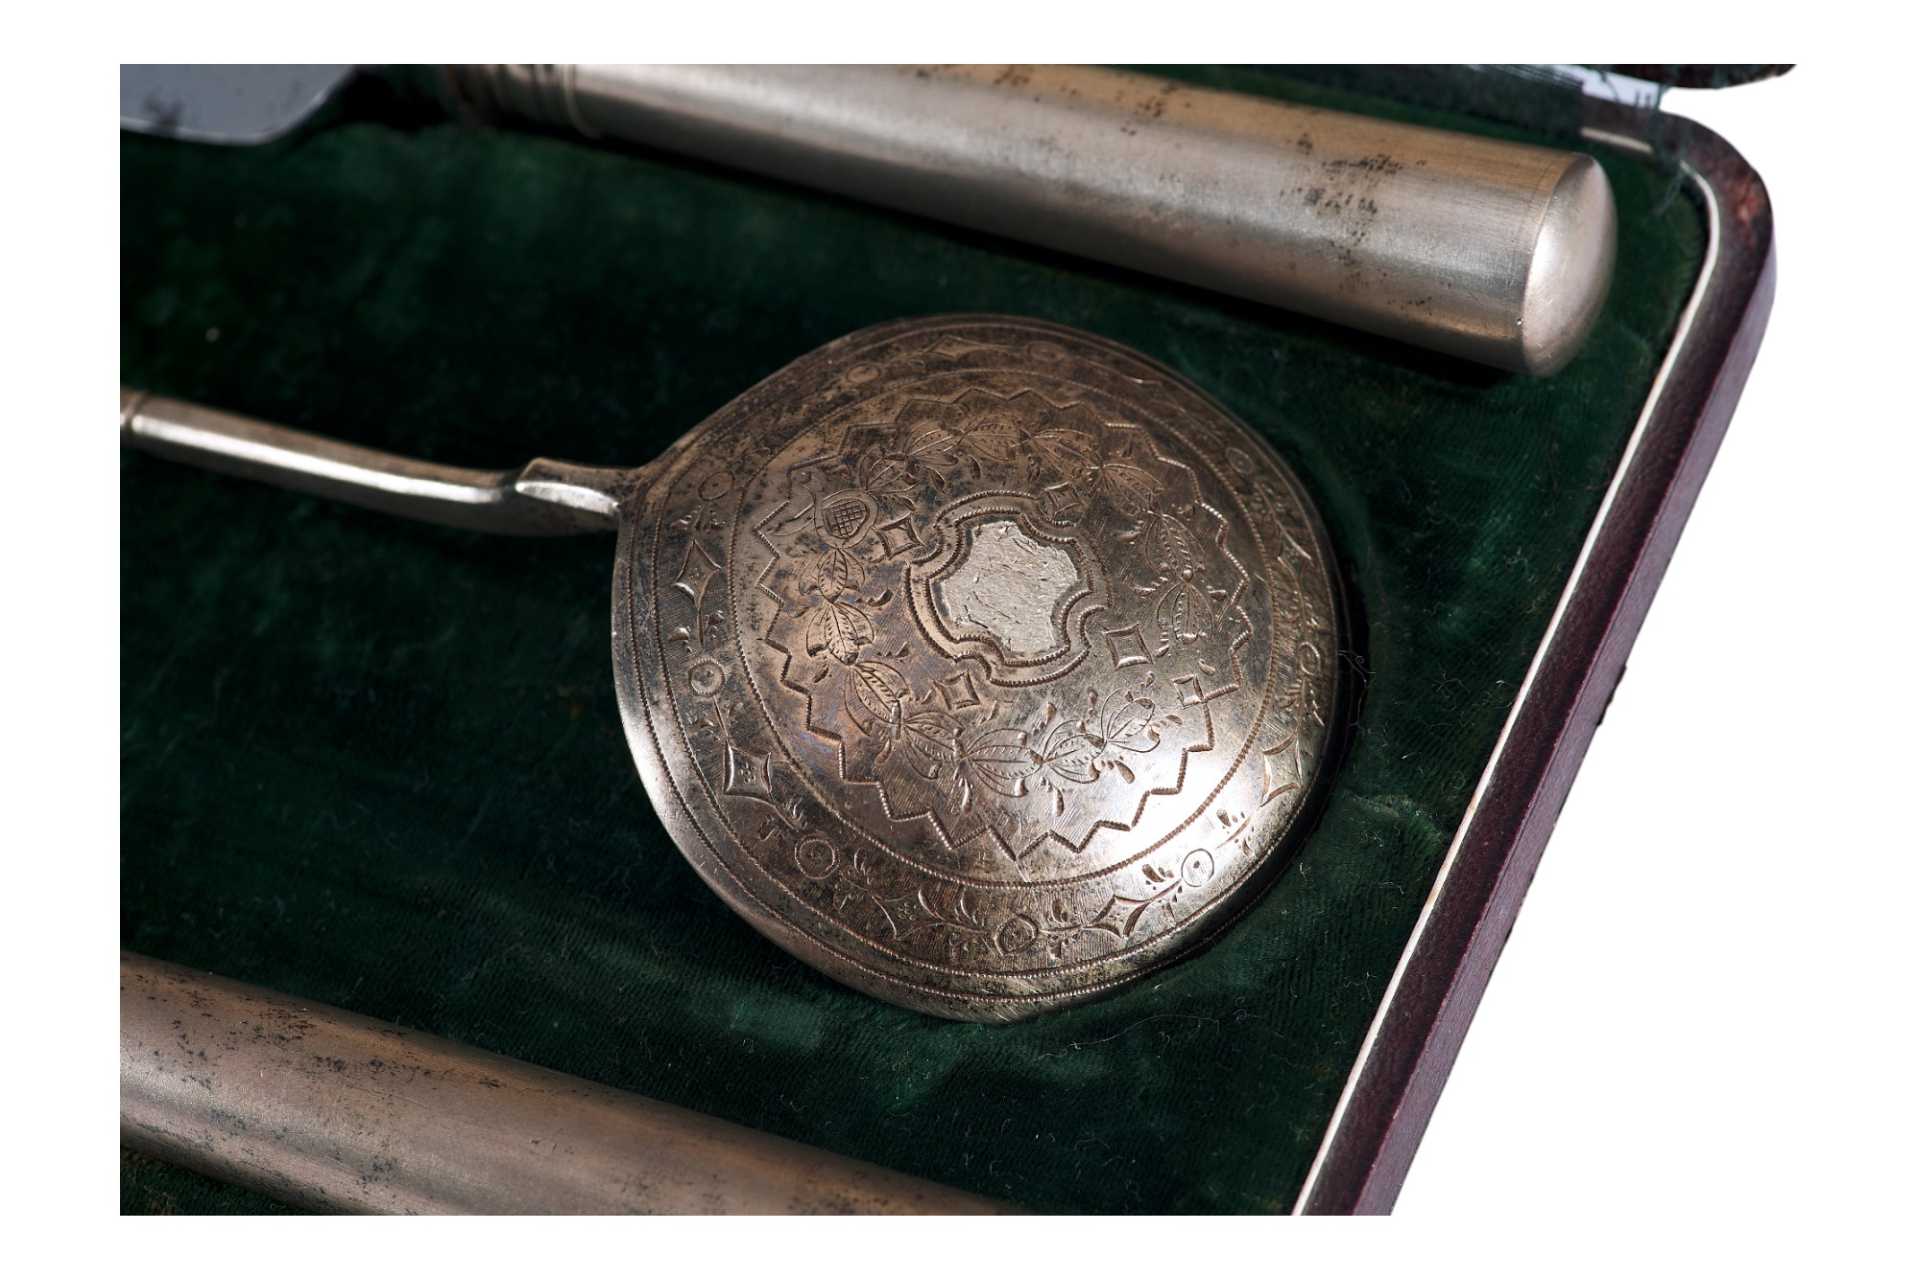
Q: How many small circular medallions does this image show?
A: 9